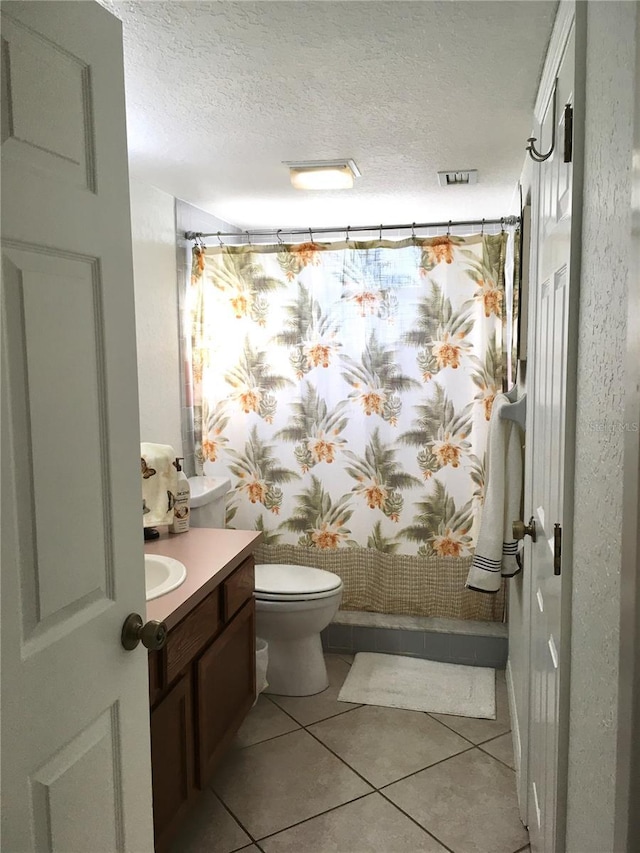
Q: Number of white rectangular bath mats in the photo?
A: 1